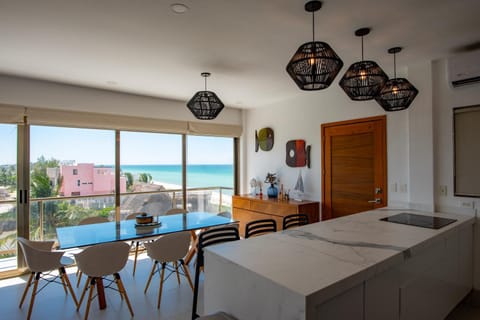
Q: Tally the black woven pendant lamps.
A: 4